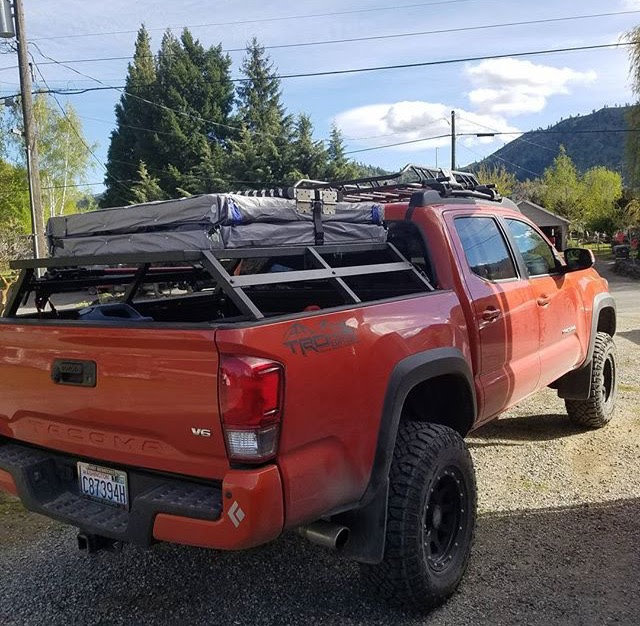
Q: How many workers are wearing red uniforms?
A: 0